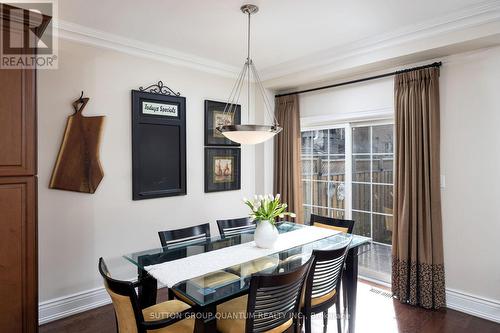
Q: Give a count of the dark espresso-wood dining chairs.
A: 6